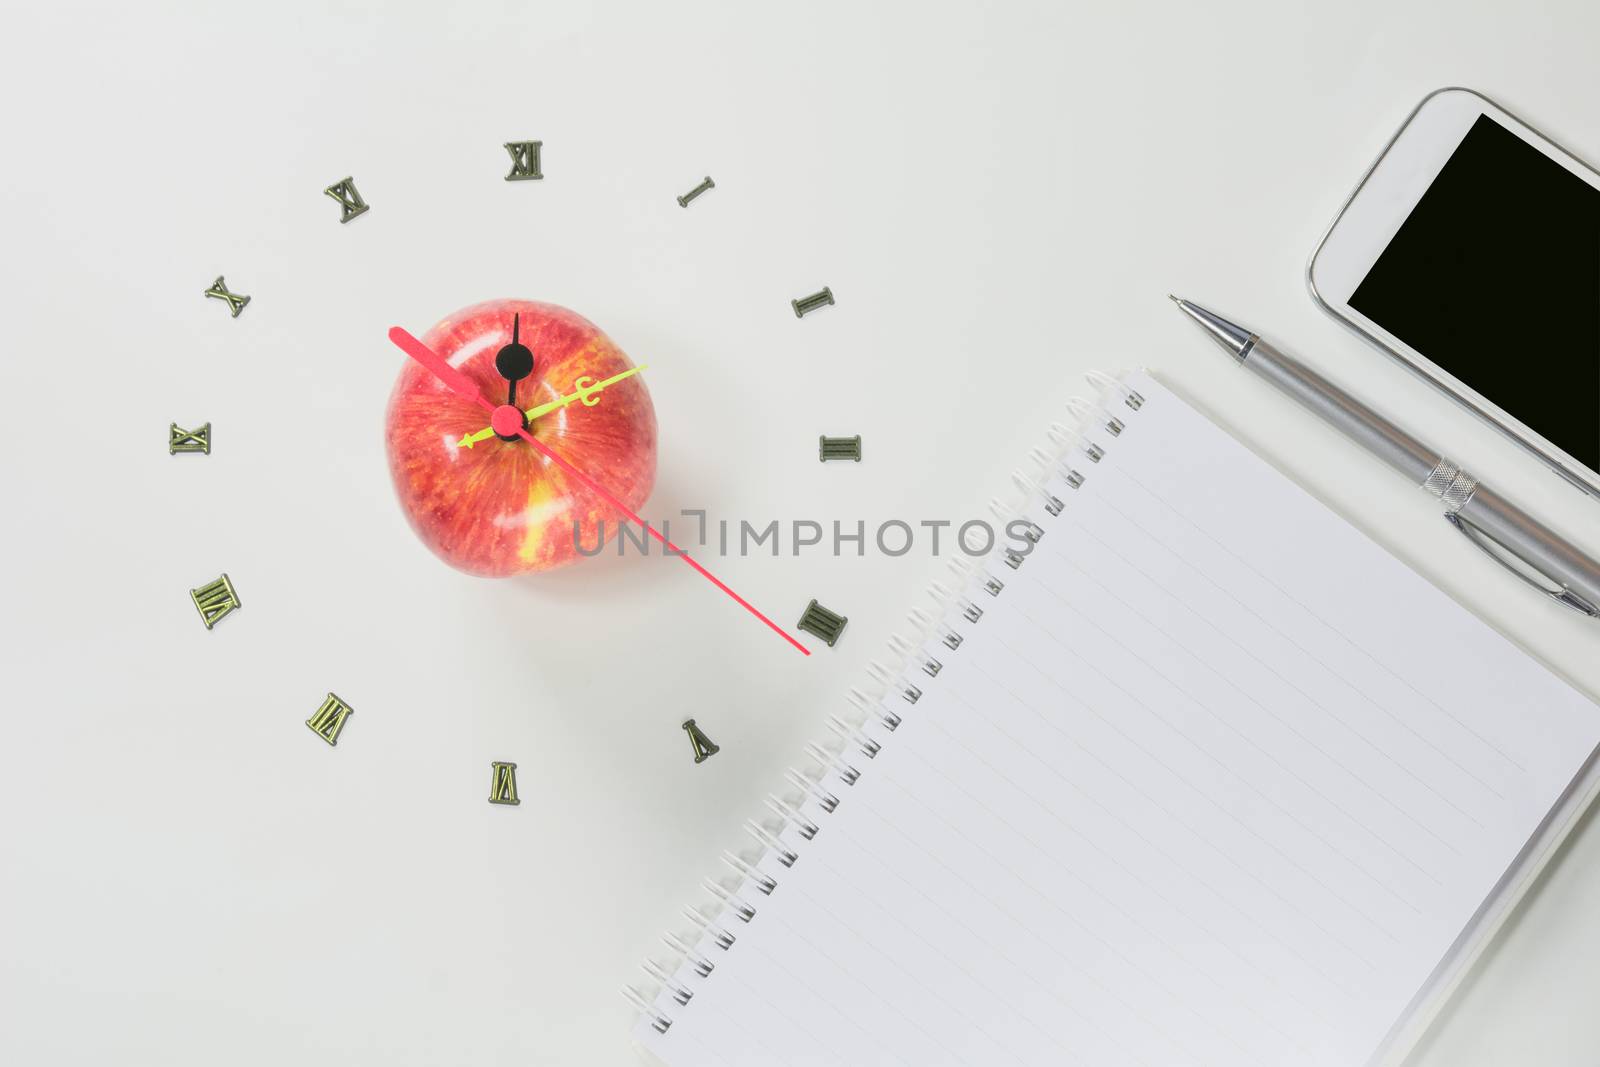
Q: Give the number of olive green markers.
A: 12